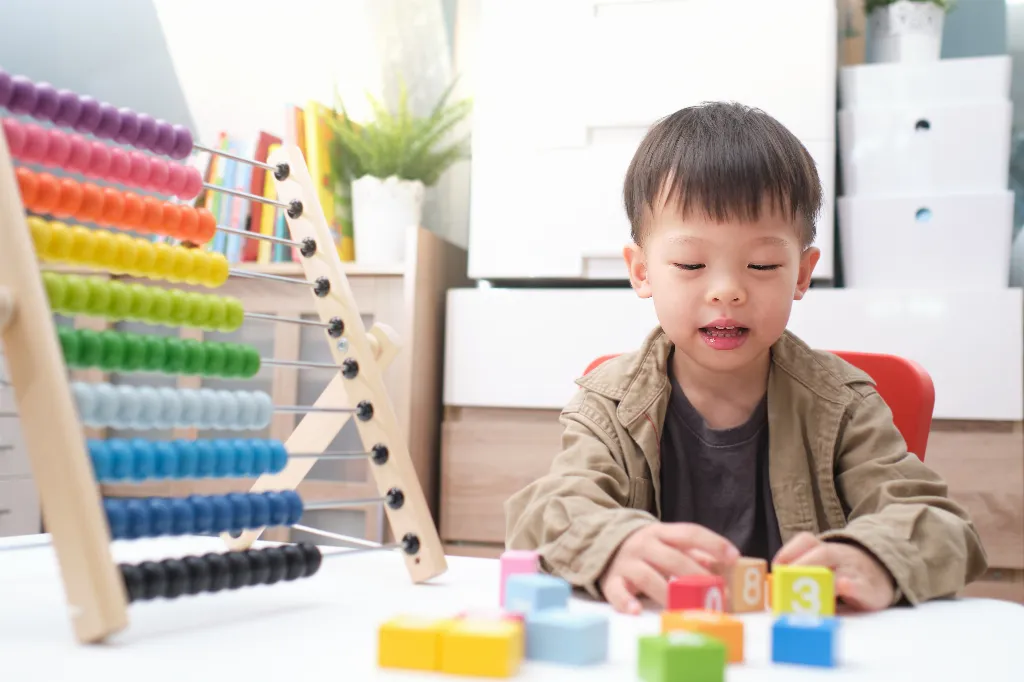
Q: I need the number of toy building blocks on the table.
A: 13